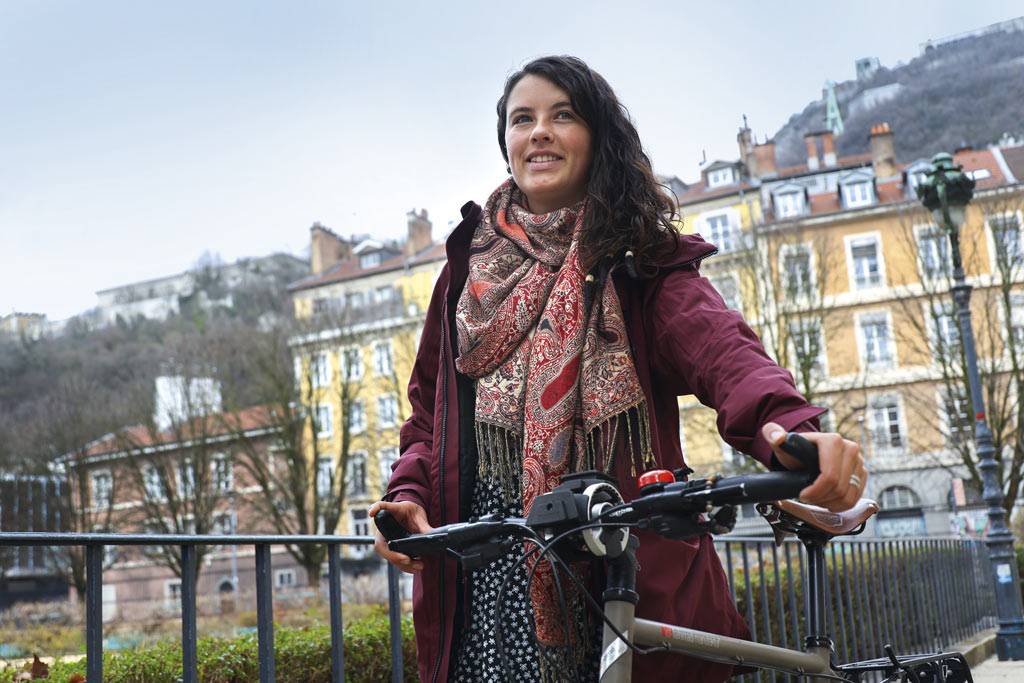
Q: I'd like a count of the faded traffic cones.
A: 0